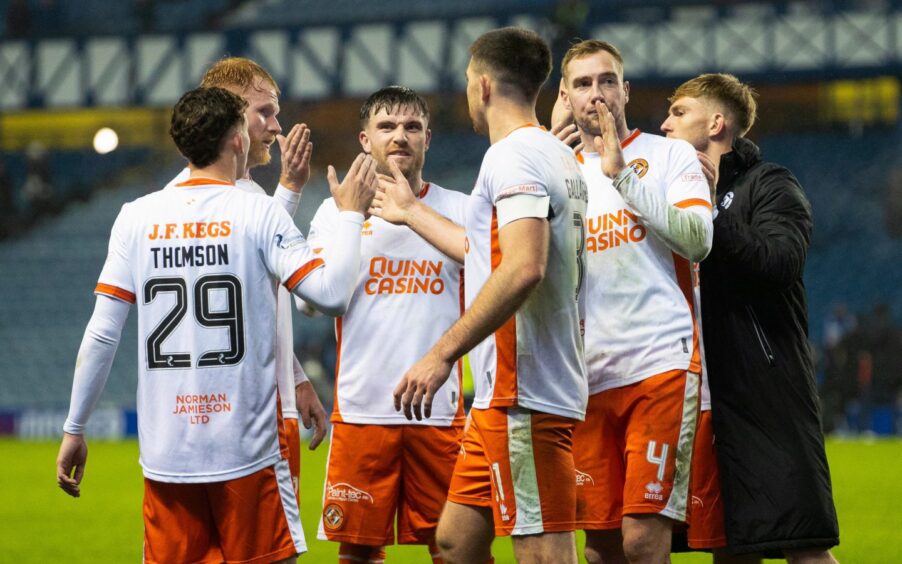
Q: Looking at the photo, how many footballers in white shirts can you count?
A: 5